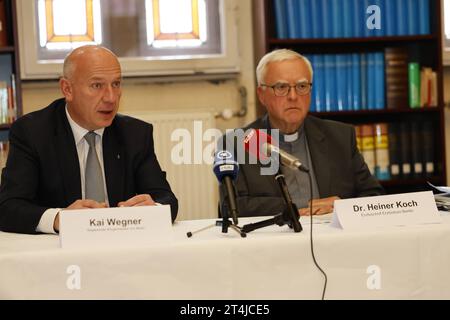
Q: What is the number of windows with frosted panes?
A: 2